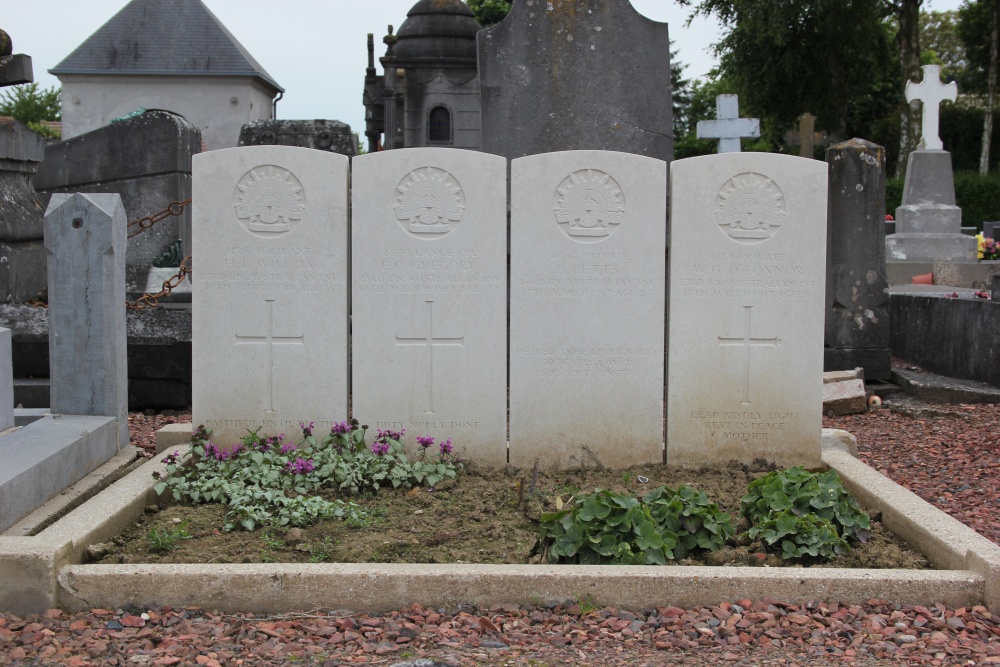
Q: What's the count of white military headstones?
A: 4